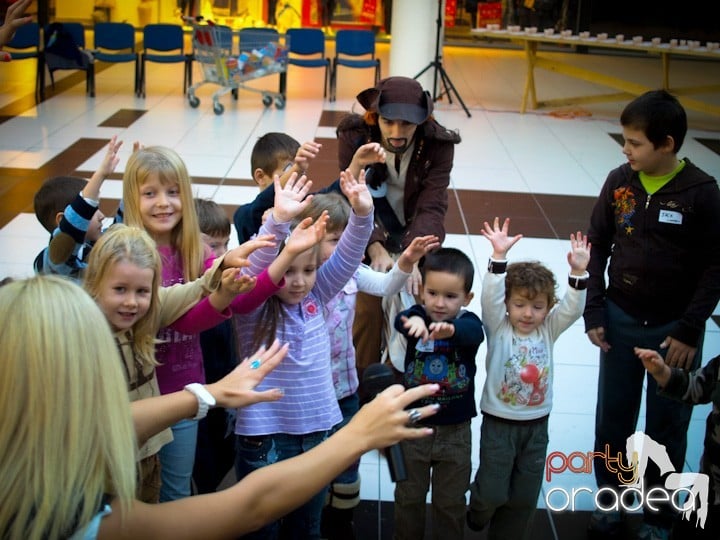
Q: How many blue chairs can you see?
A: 8